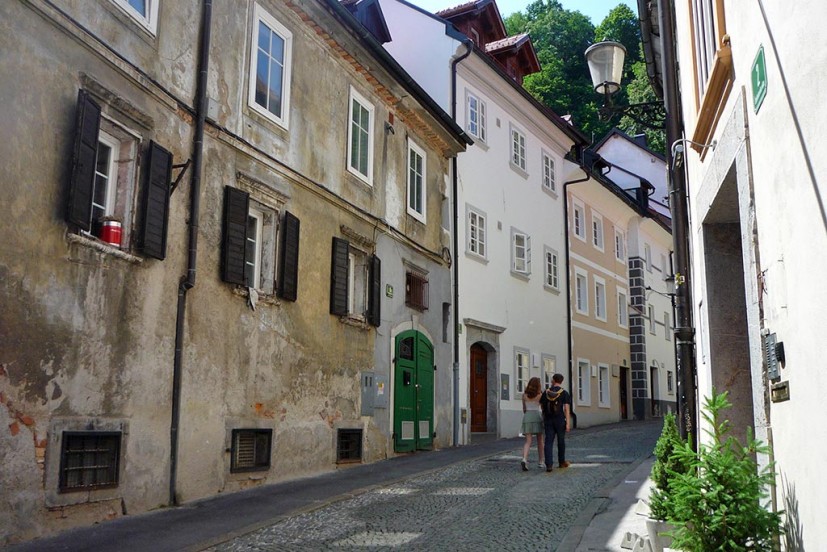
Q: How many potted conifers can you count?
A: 2